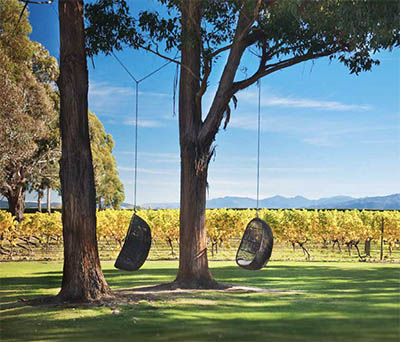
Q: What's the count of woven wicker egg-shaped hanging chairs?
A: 2